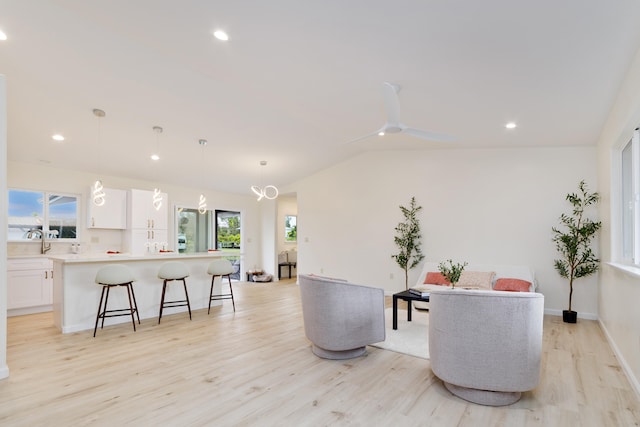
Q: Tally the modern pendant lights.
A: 4